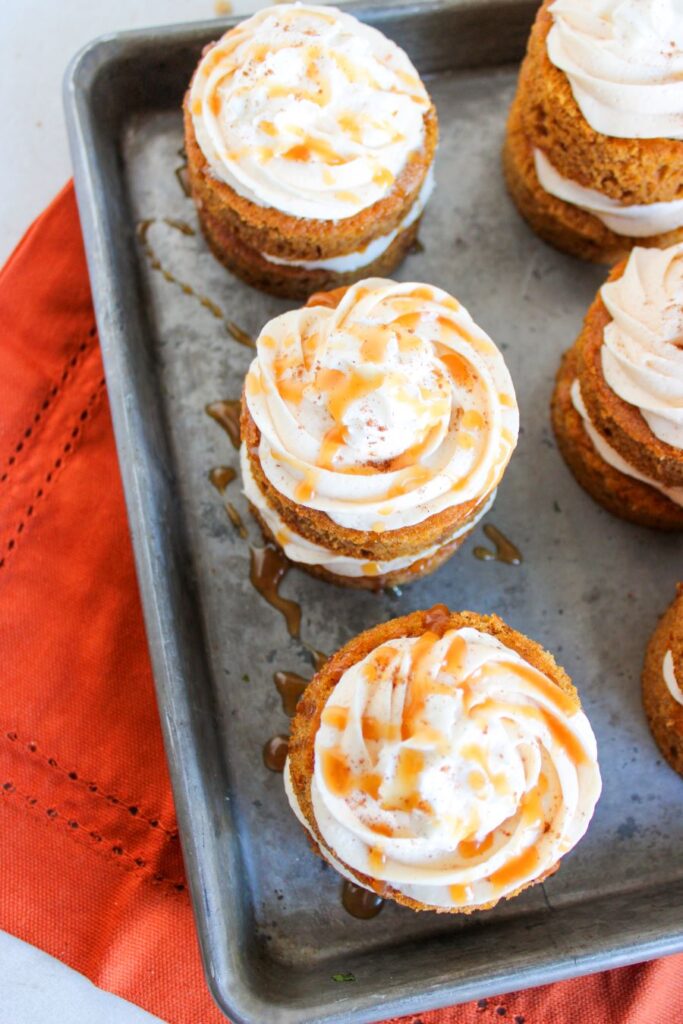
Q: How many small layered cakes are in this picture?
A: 6